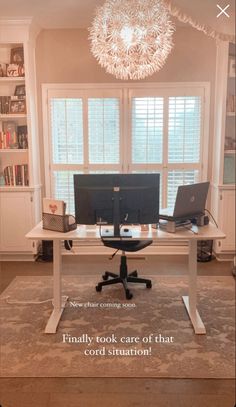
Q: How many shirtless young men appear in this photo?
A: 0